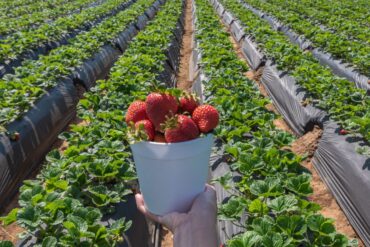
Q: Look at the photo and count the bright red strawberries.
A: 6